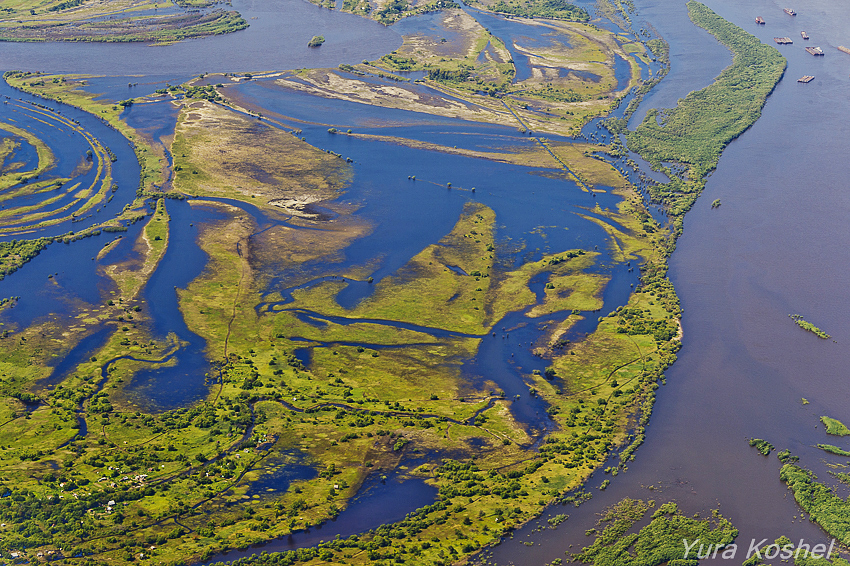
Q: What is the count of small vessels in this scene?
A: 7